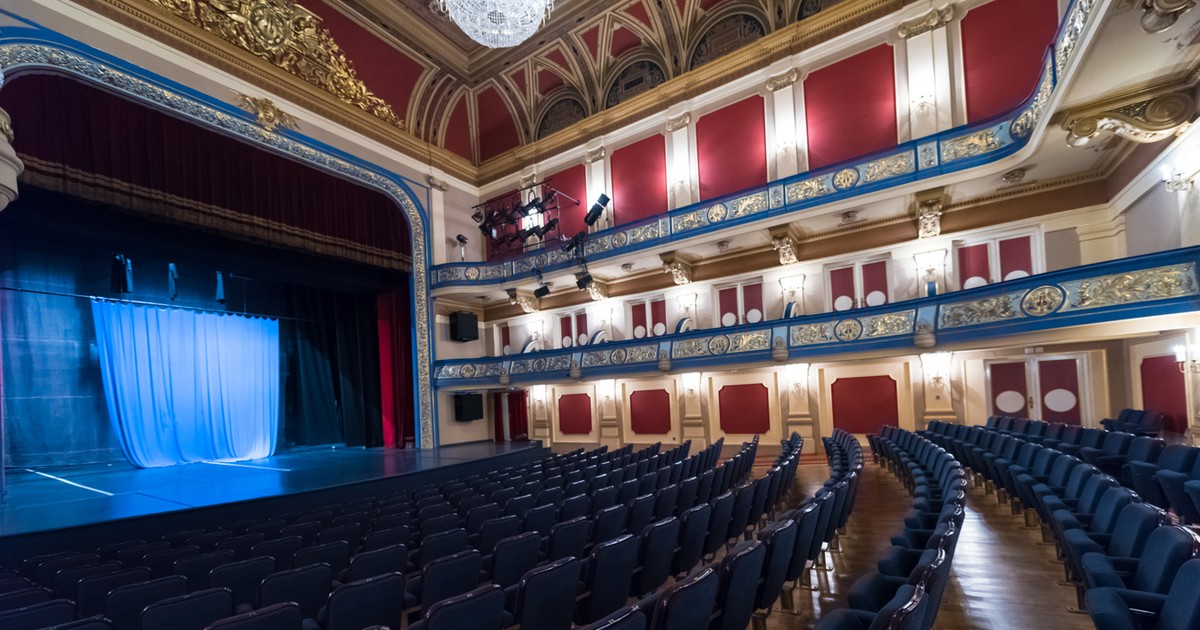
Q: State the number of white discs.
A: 13